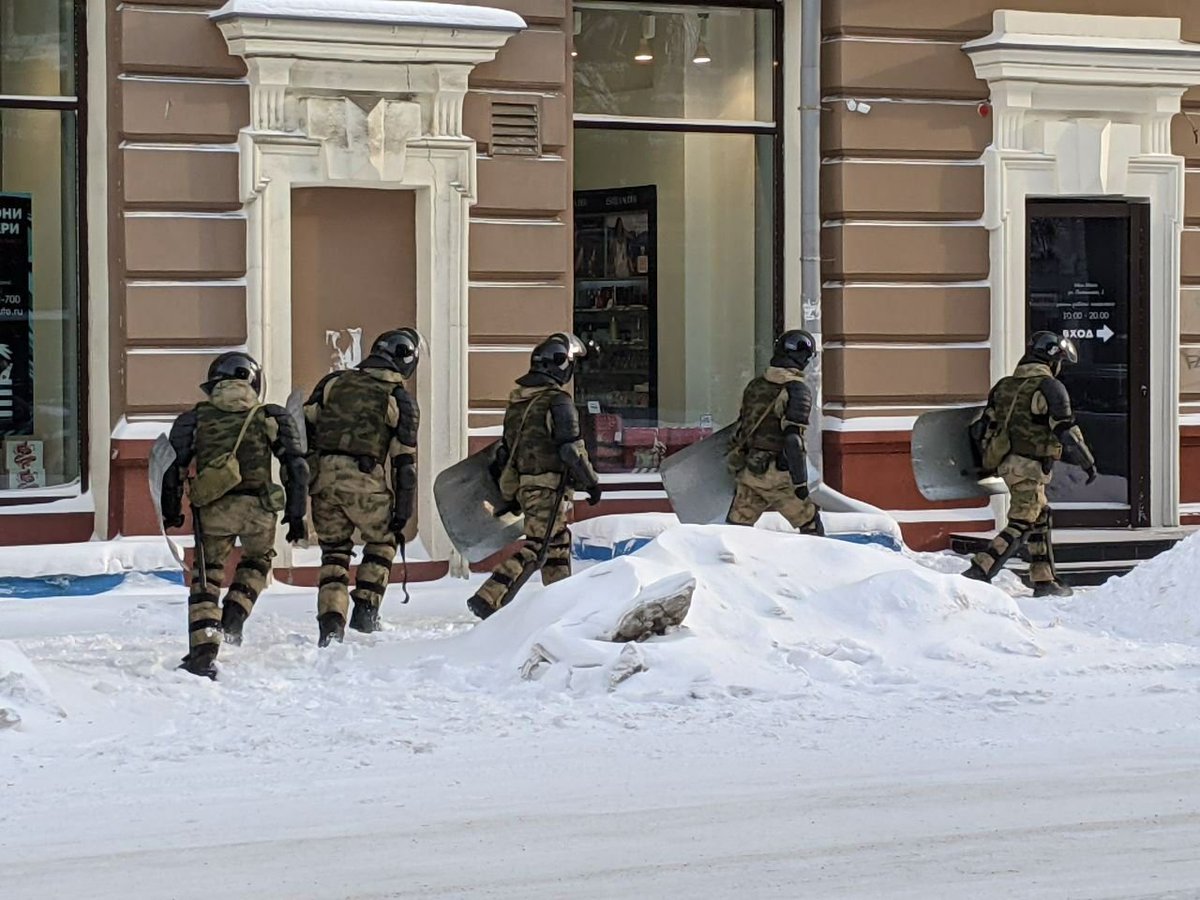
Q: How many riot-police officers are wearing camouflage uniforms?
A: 5